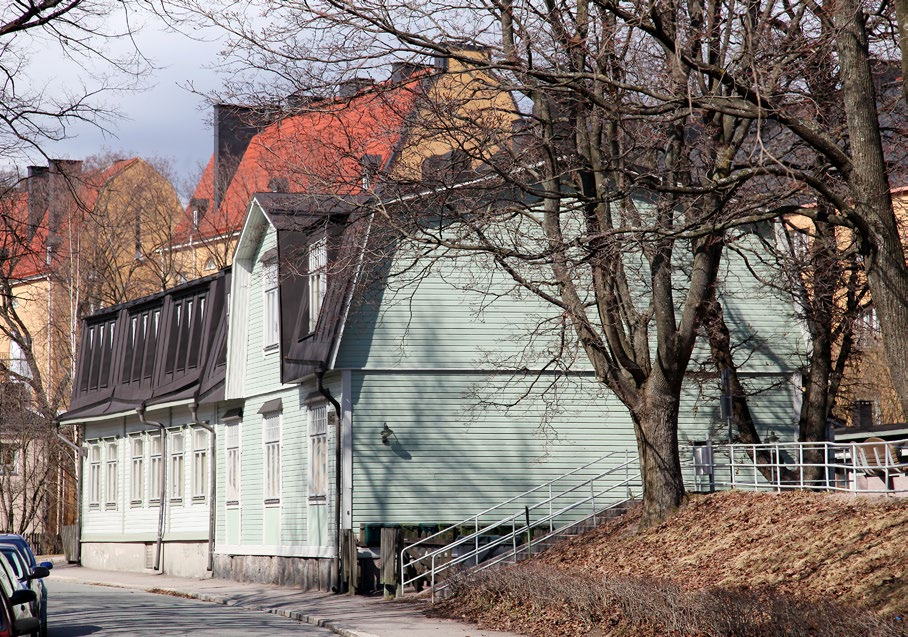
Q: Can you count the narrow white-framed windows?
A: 11